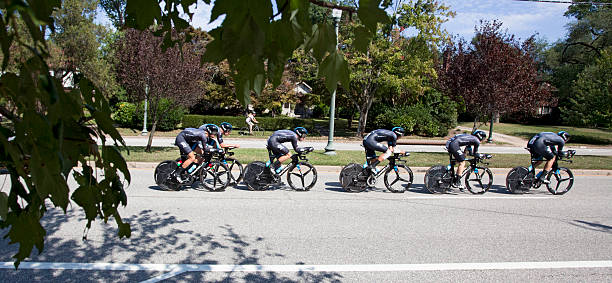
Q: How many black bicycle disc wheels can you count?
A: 5